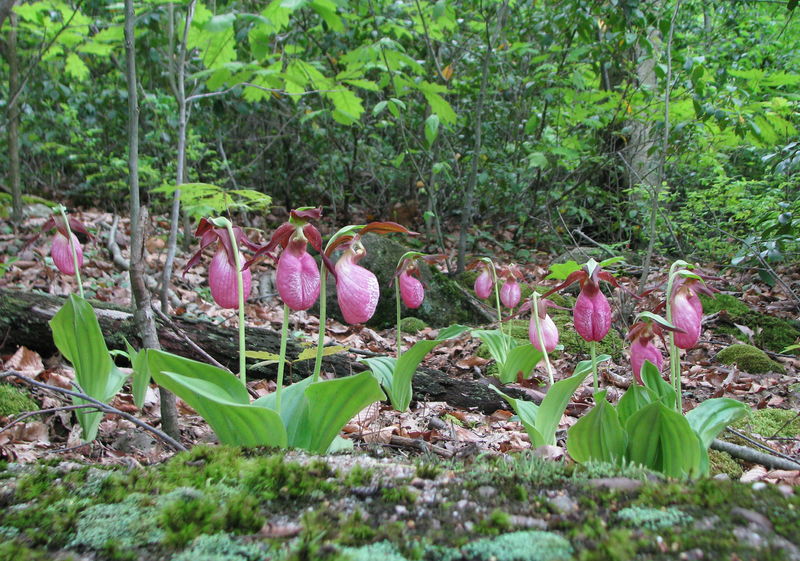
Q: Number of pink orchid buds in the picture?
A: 11